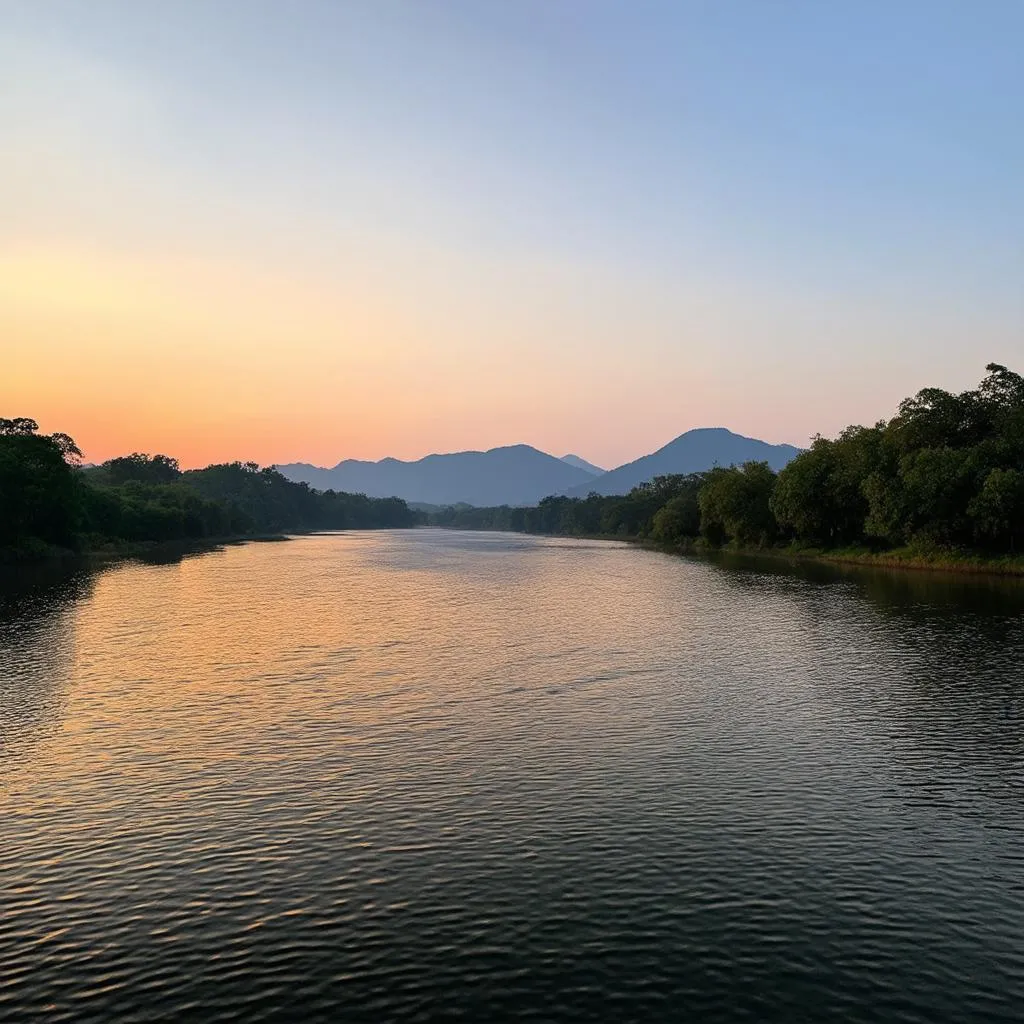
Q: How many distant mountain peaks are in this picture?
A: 3